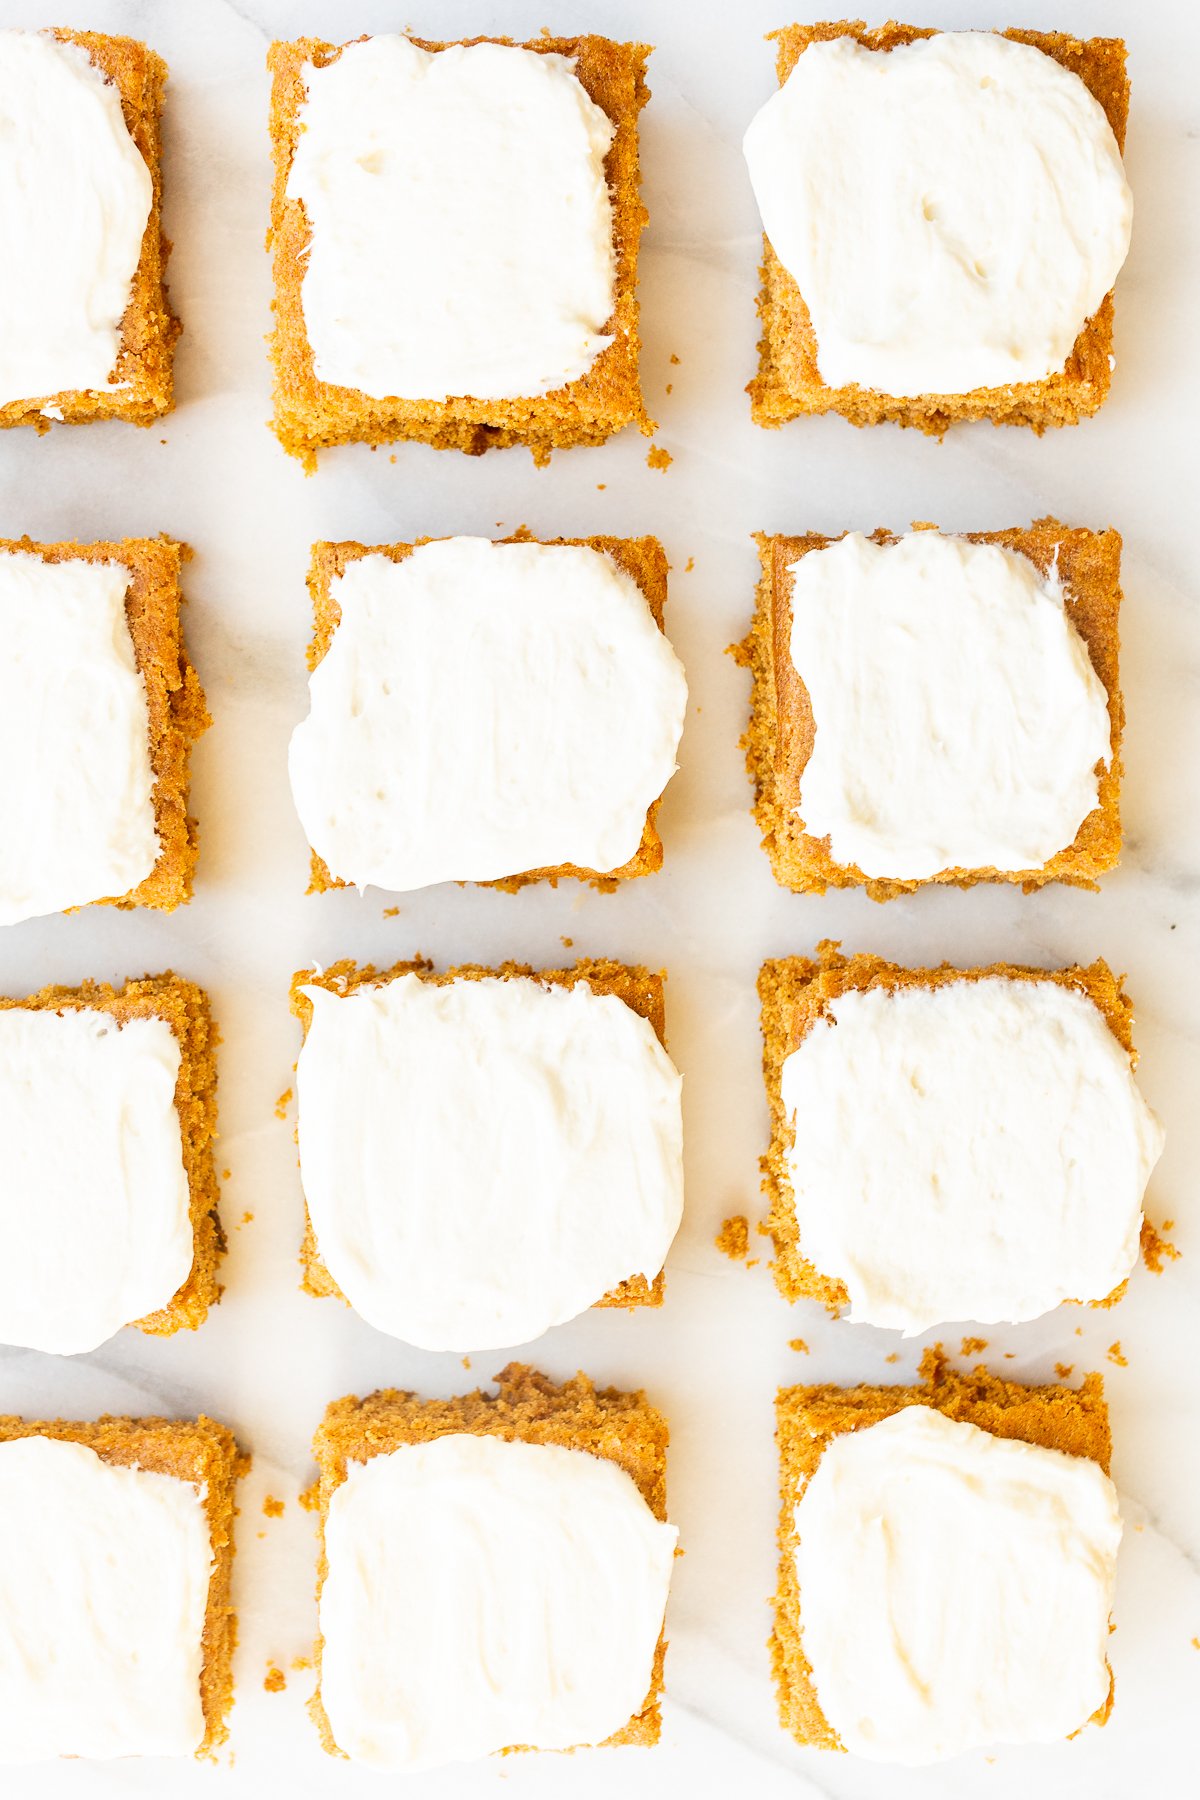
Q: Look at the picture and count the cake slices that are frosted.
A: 12